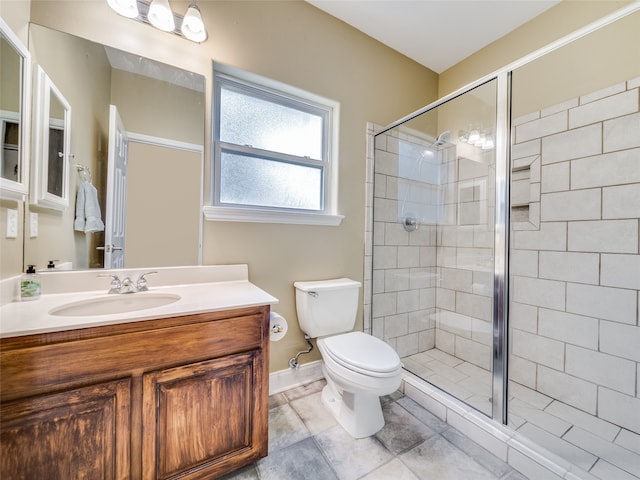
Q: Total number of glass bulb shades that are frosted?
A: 3